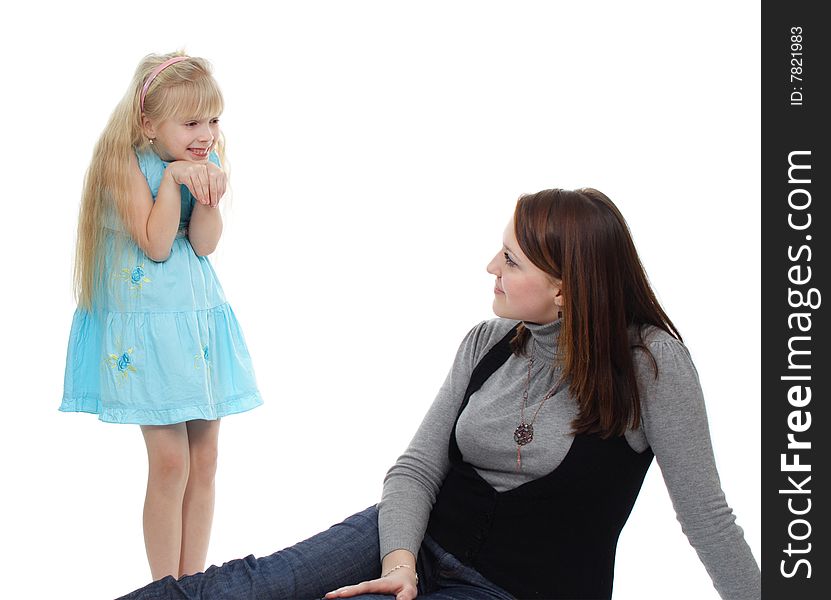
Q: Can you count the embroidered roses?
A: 3